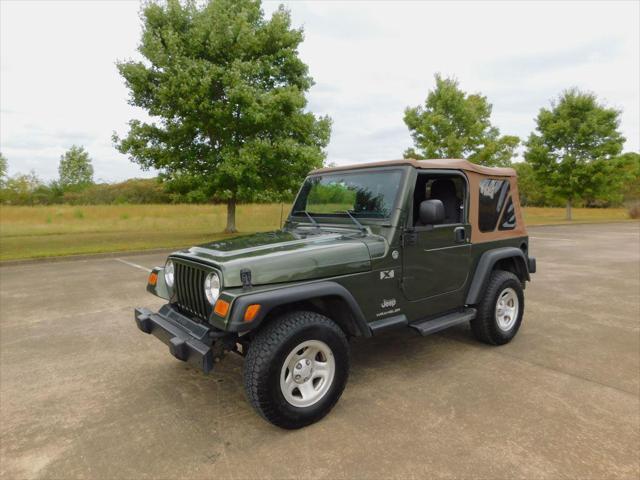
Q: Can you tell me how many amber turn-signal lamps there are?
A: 3